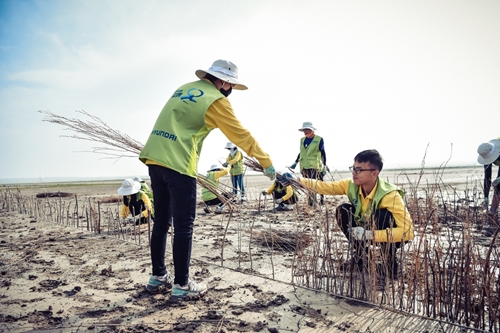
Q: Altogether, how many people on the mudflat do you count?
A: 9